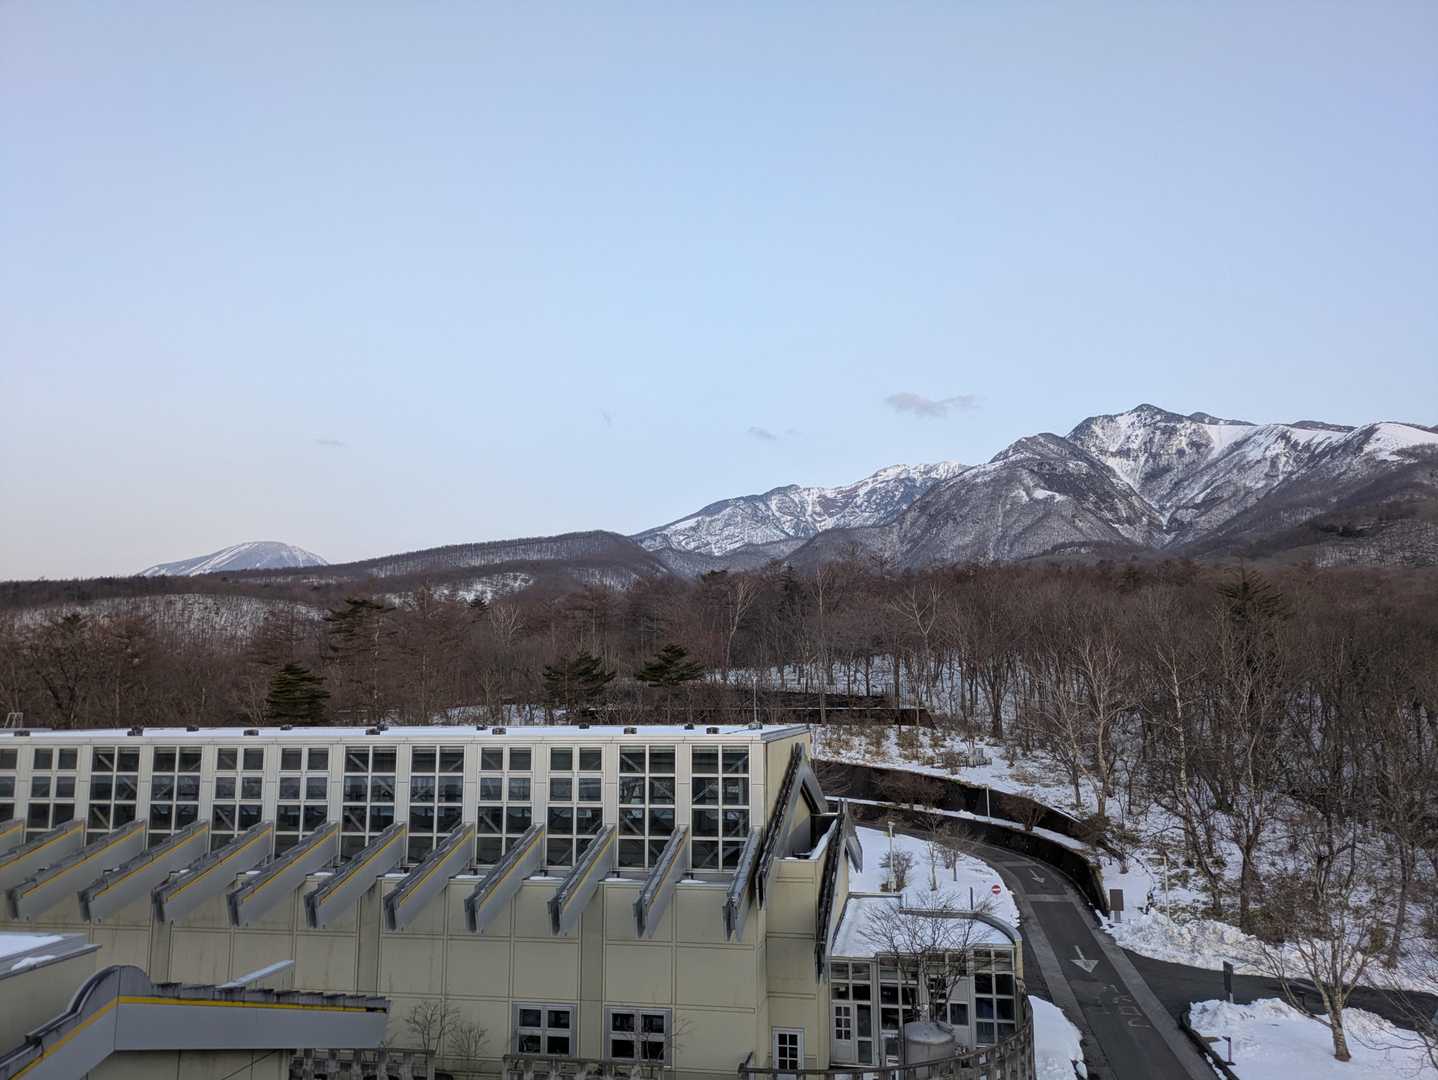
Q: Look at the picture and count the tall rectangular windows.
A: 12